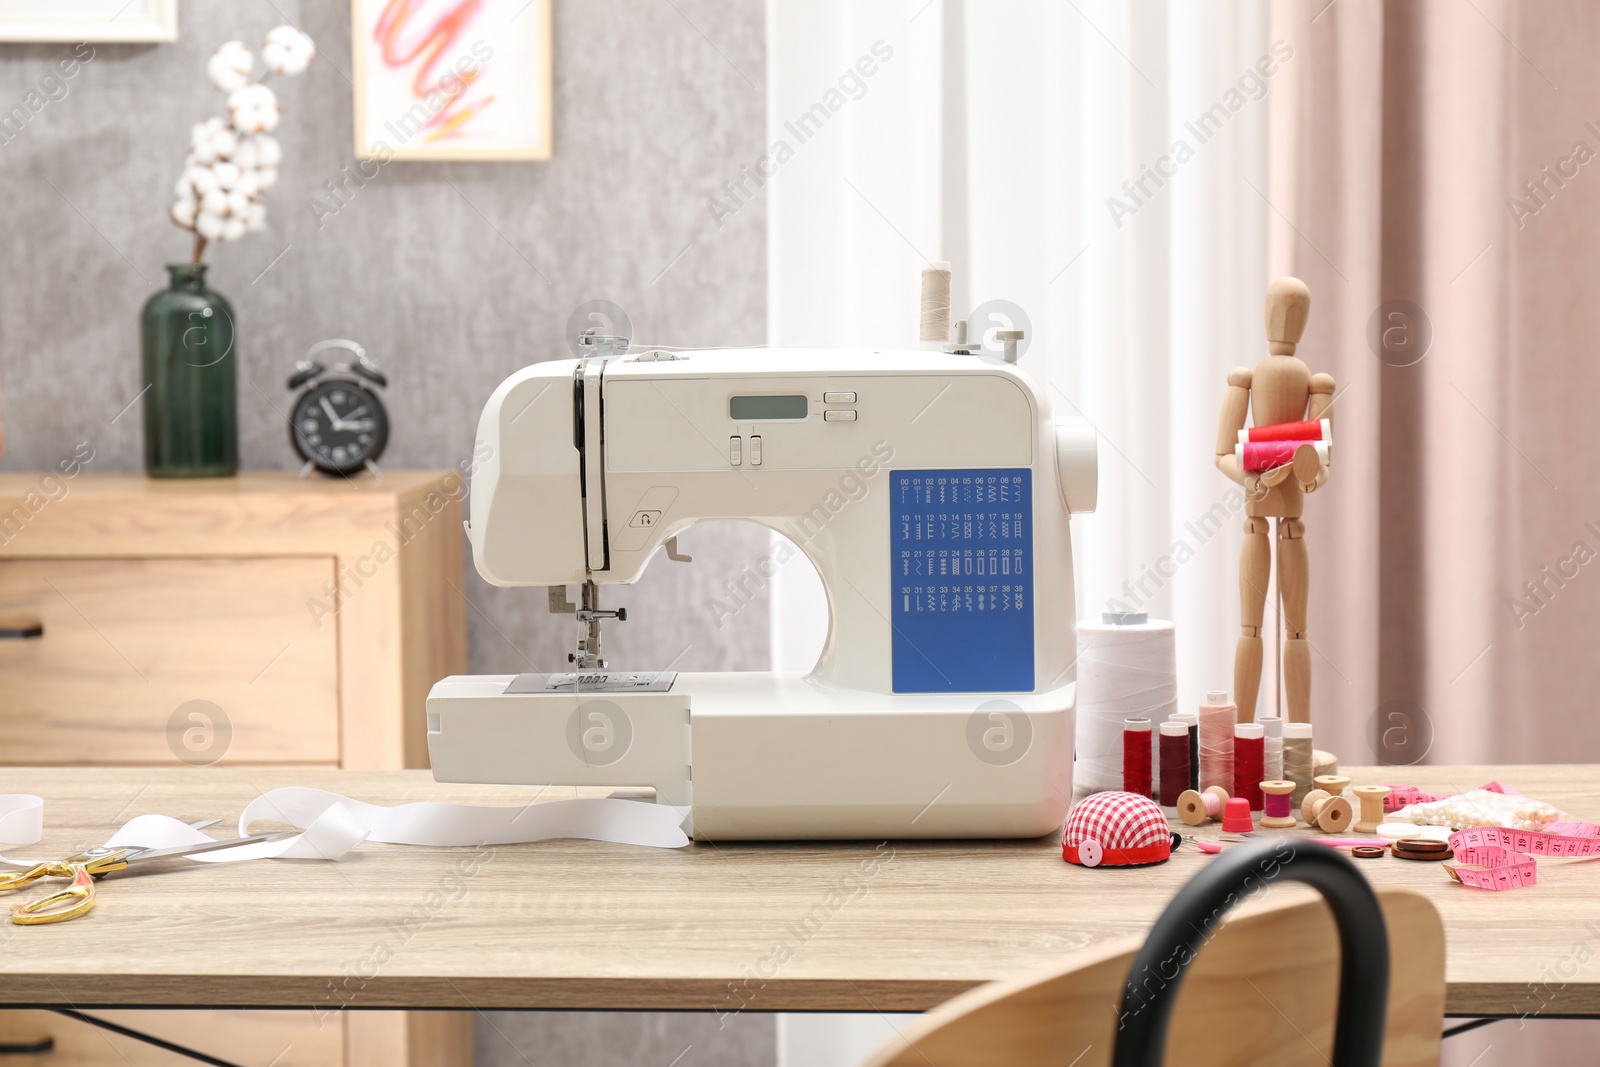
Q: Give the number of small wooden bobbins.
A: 5